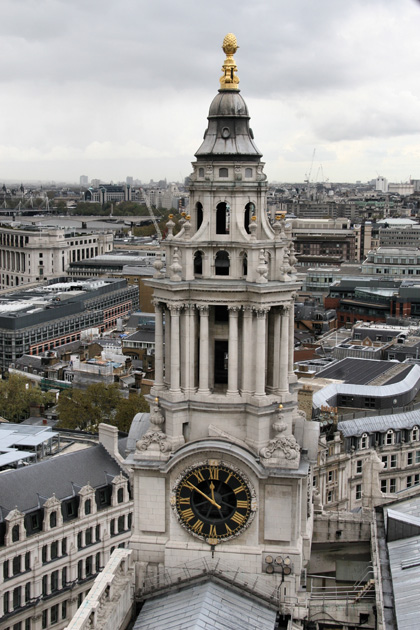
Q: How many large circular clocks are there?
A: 1